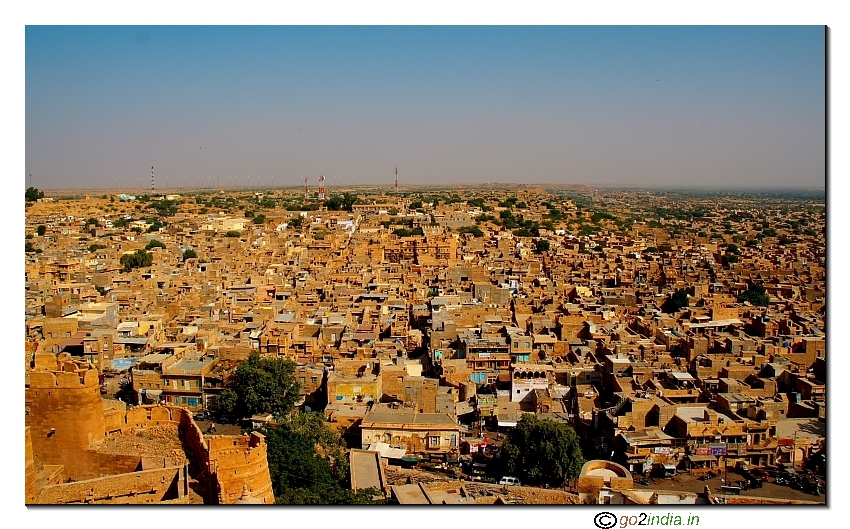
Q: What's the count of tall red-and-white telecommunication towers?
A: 4